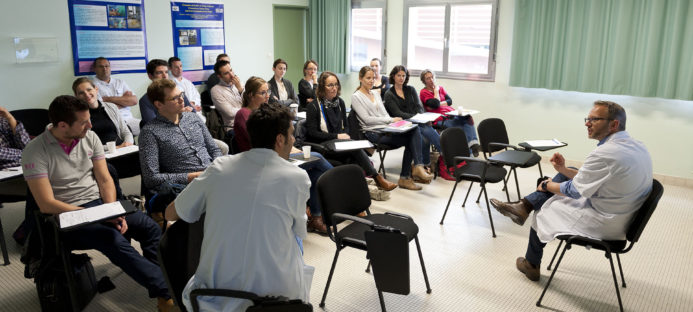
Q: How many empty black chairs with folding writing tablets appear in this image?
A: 3